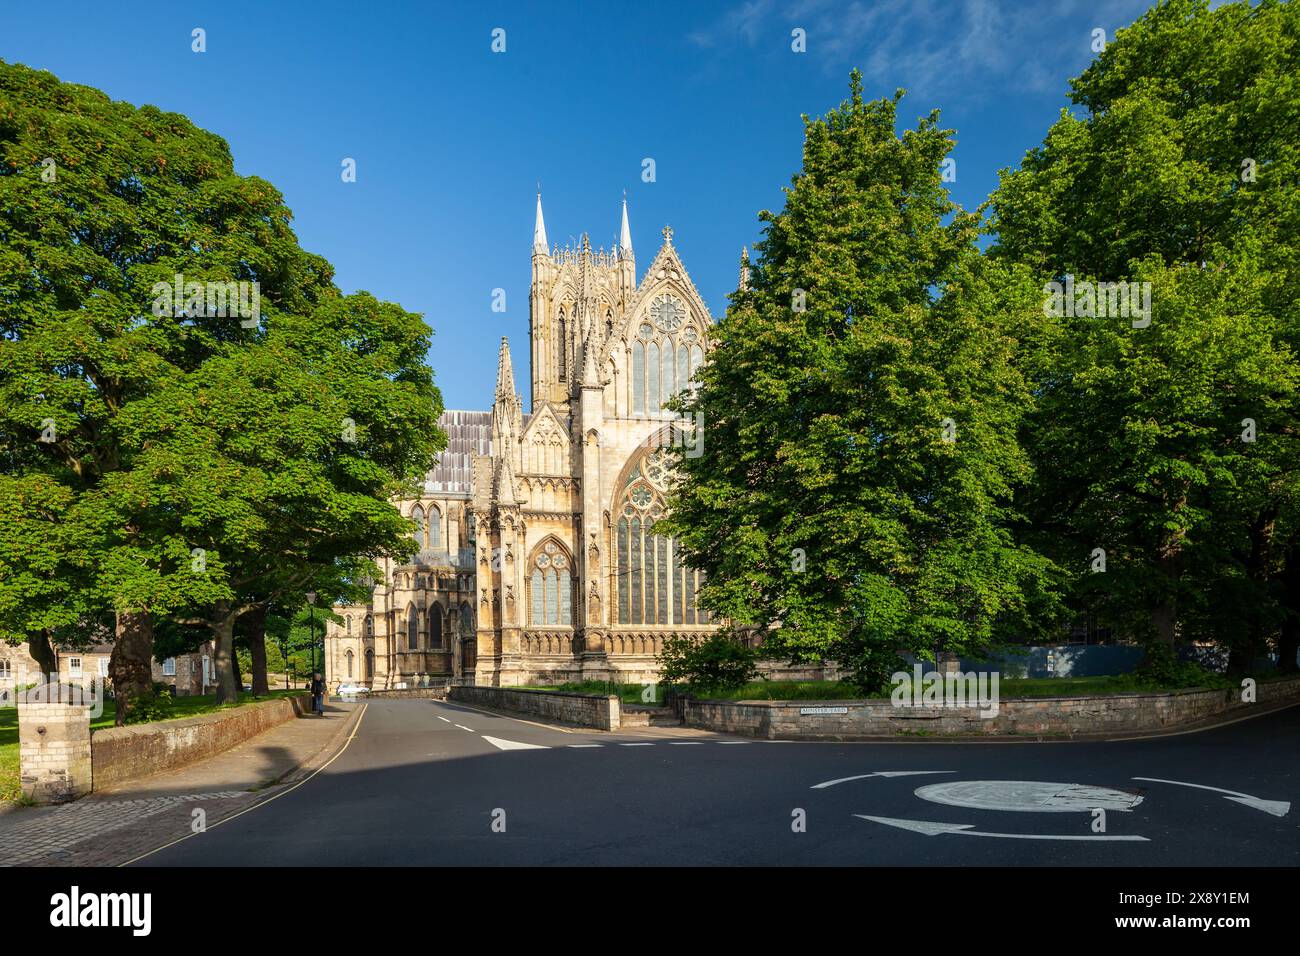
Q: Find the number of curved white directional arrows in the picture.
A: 3